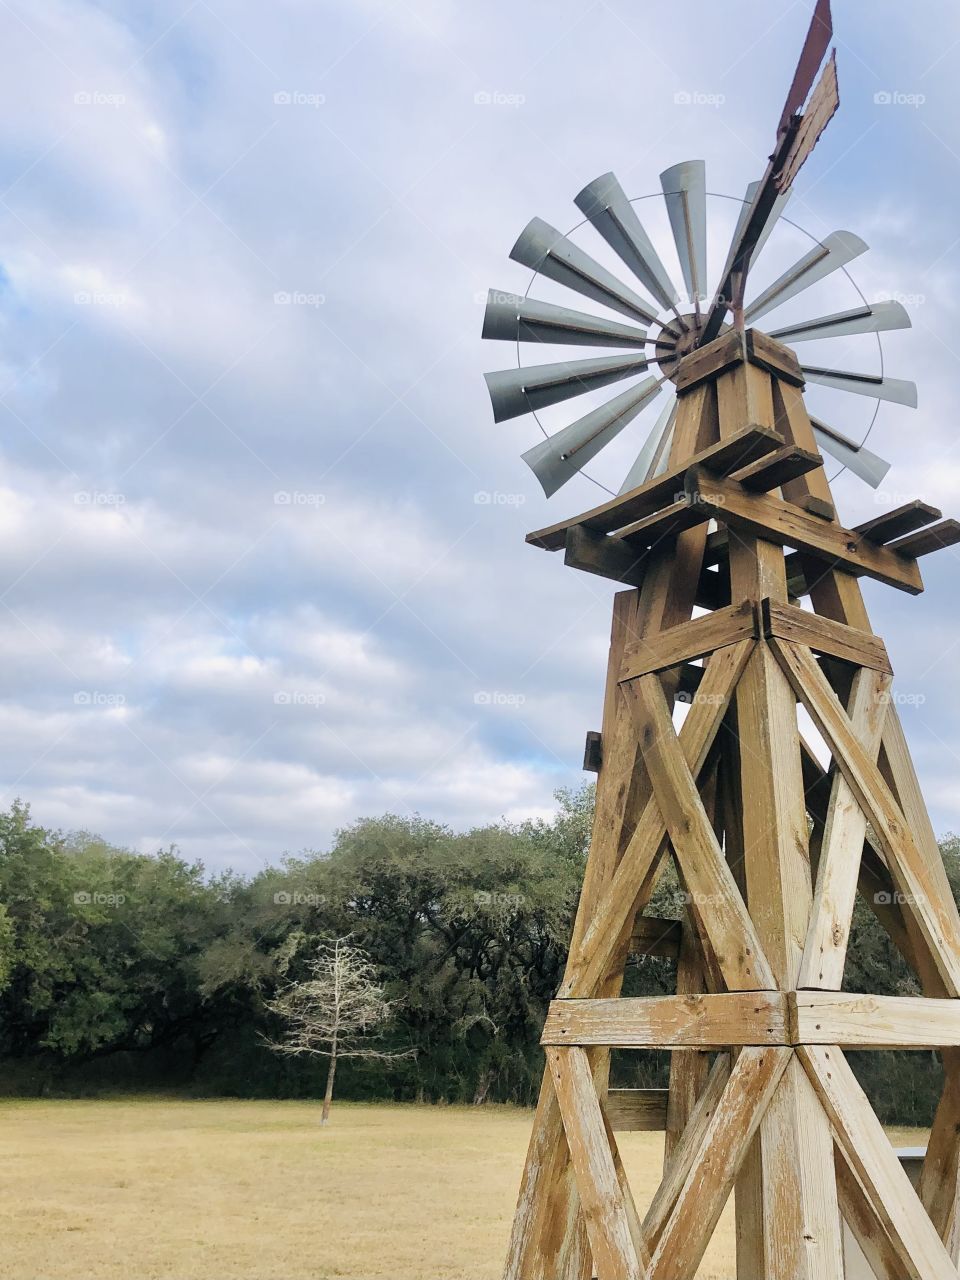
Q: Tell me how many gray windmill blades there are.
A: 12